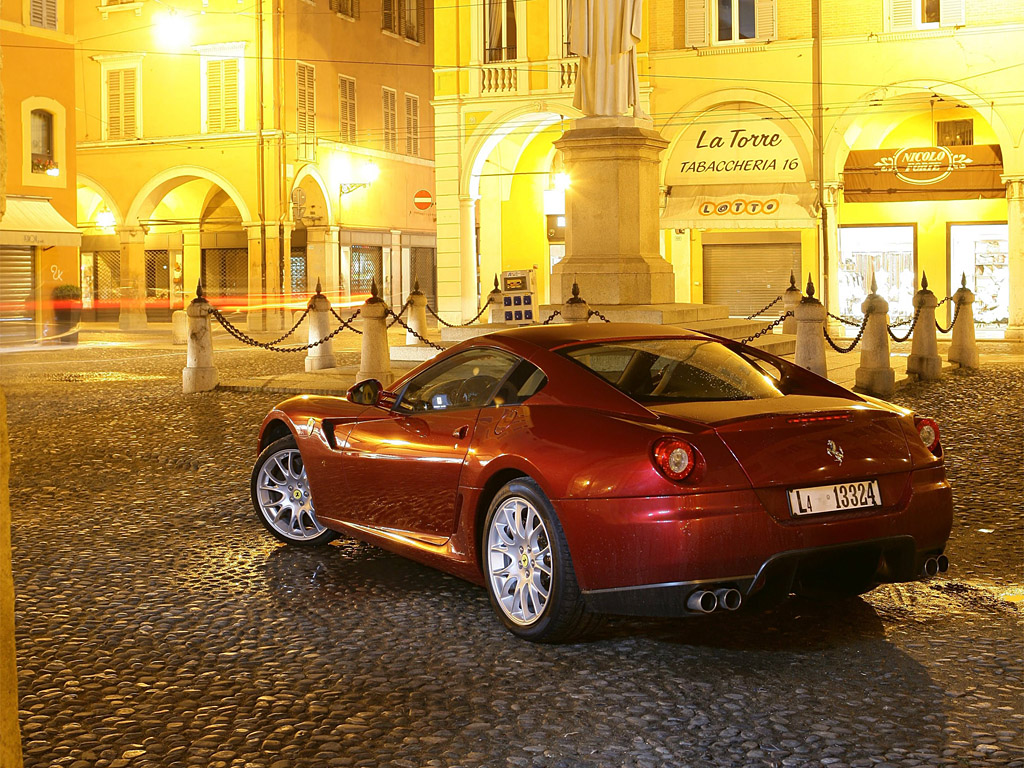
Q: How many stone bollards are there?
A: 11